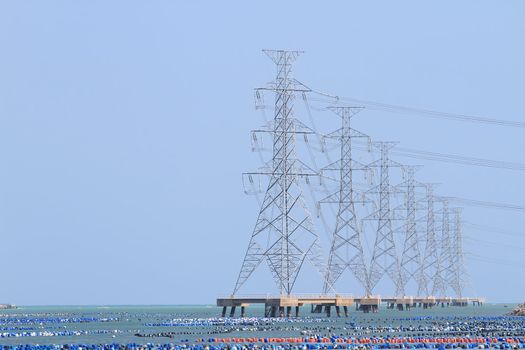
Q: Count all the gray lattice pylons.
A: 7